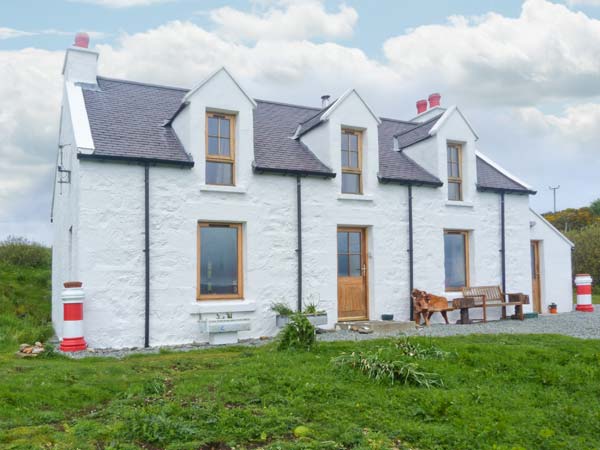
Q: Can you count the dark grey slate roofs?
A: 1